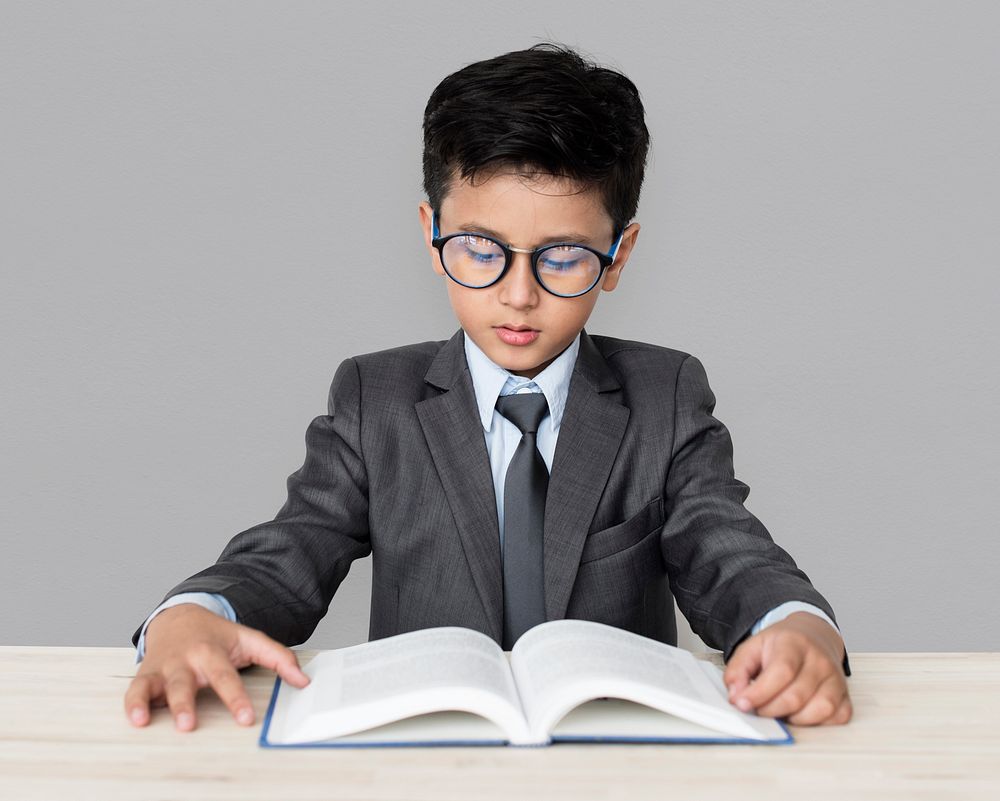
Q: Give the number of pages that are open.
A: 2